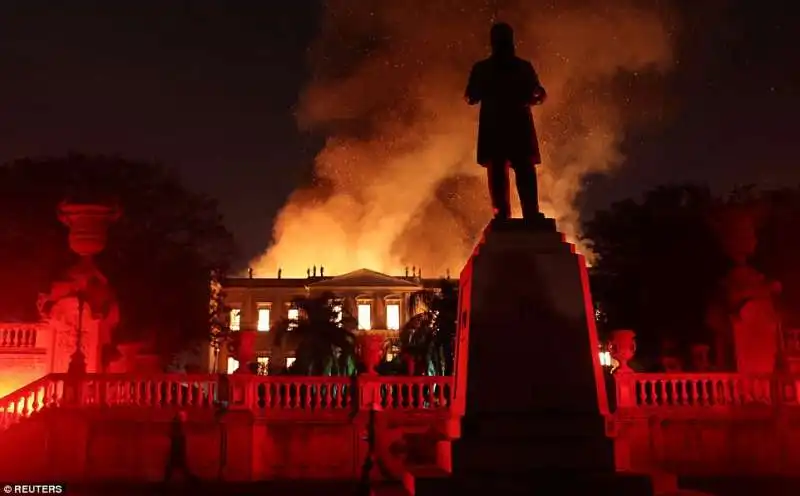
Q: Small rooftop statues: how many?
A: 9